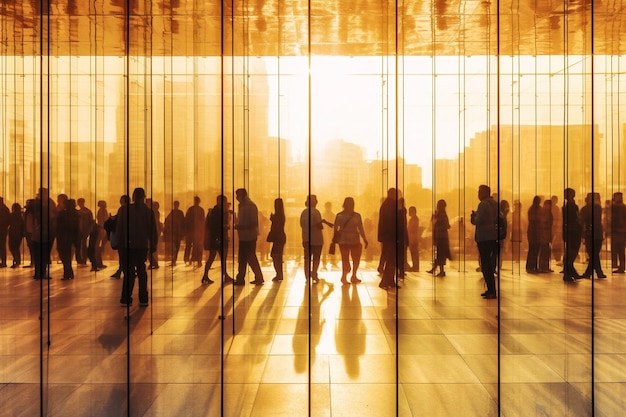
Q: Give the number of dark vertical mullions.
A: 7